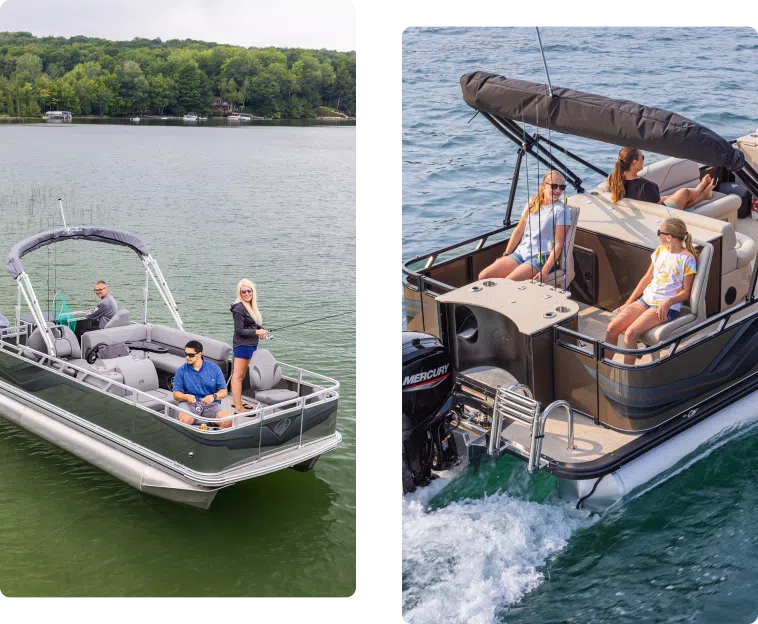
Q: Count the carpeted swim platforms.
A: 1